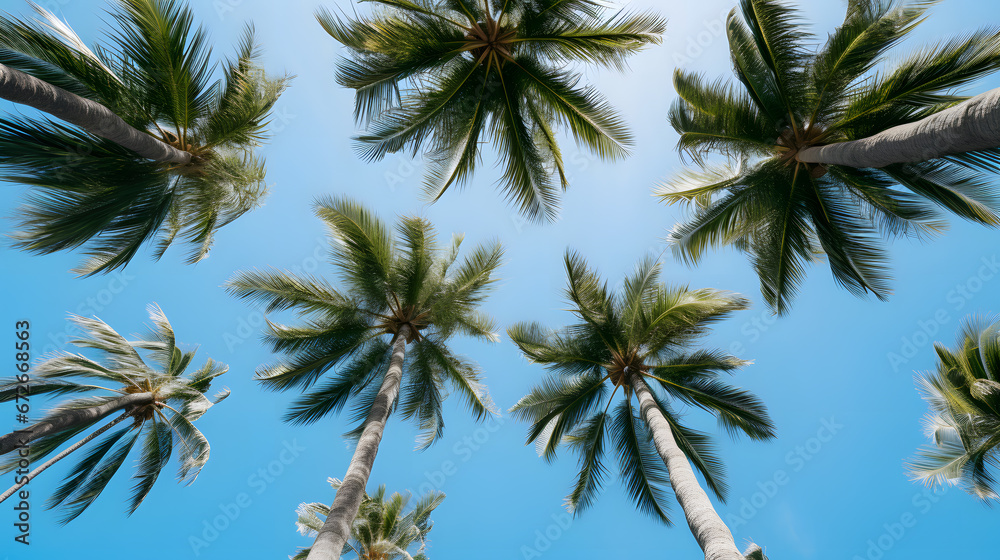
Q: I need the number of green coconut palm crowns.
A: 8